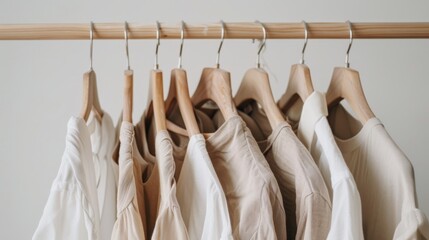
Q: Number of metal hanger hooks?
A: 8